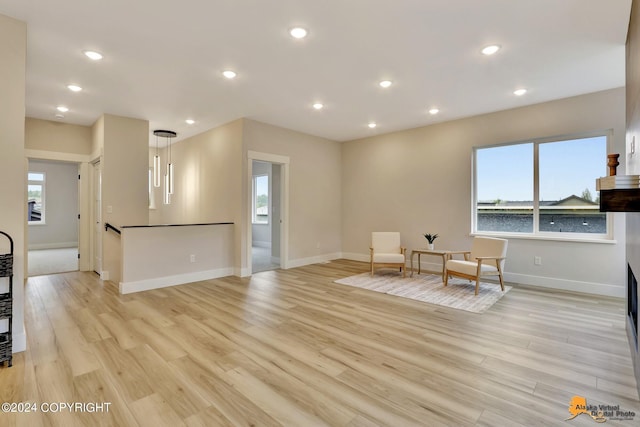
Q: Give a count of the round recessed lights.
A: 12